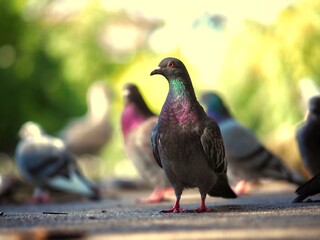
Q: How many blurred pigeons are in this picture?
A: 5